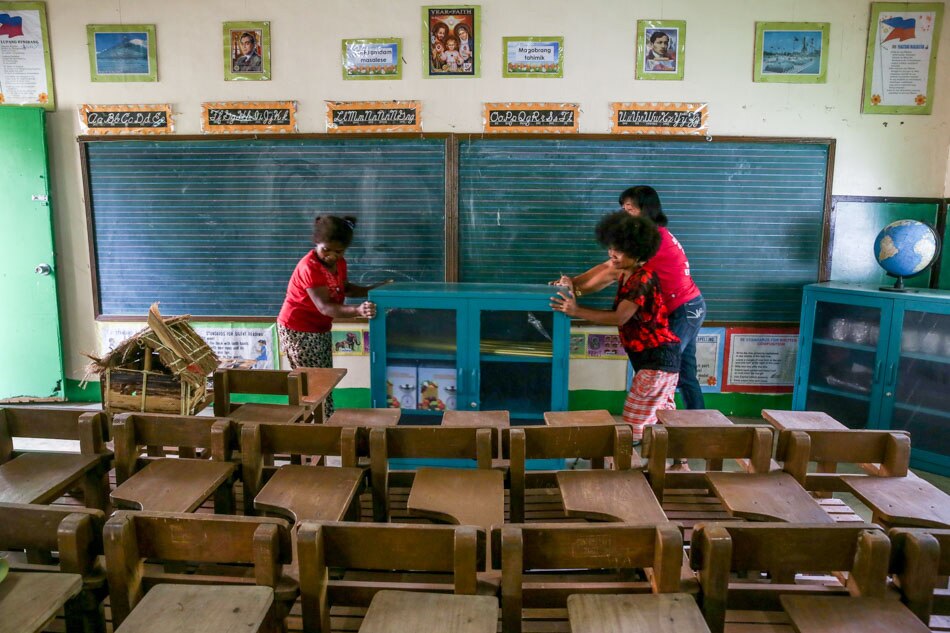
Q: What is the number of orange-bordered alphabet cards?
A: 5